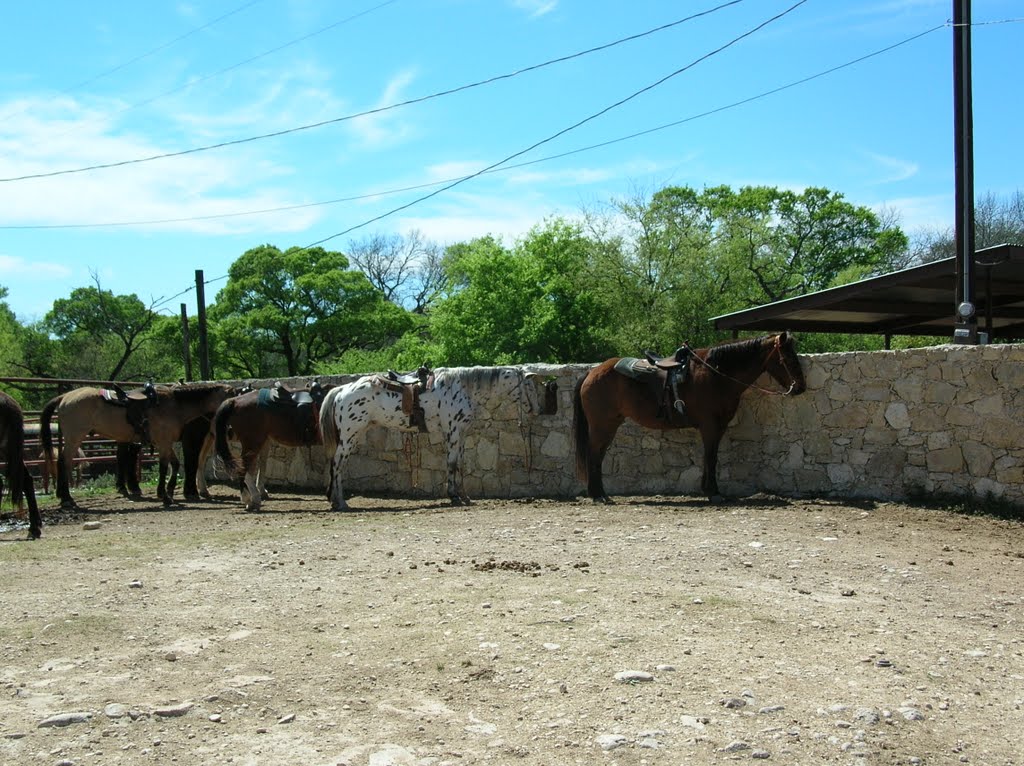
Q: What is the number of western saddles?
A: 4